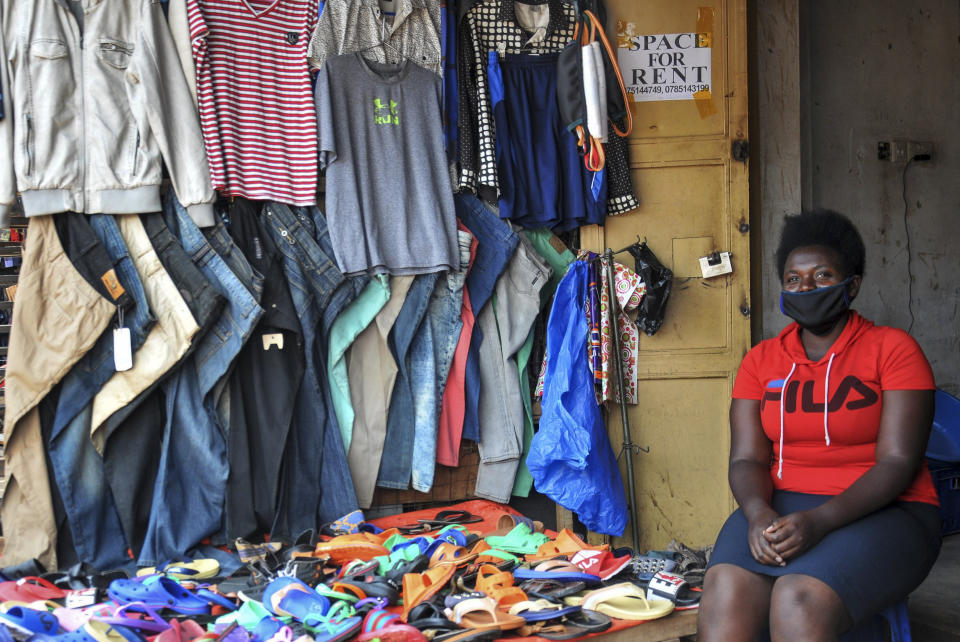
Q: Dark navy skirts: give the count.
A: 1